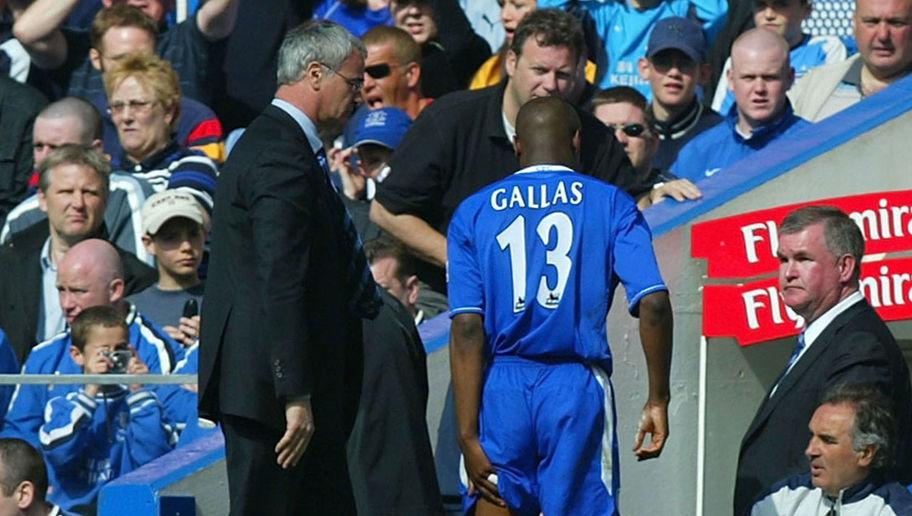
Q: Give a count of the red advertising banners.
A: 2